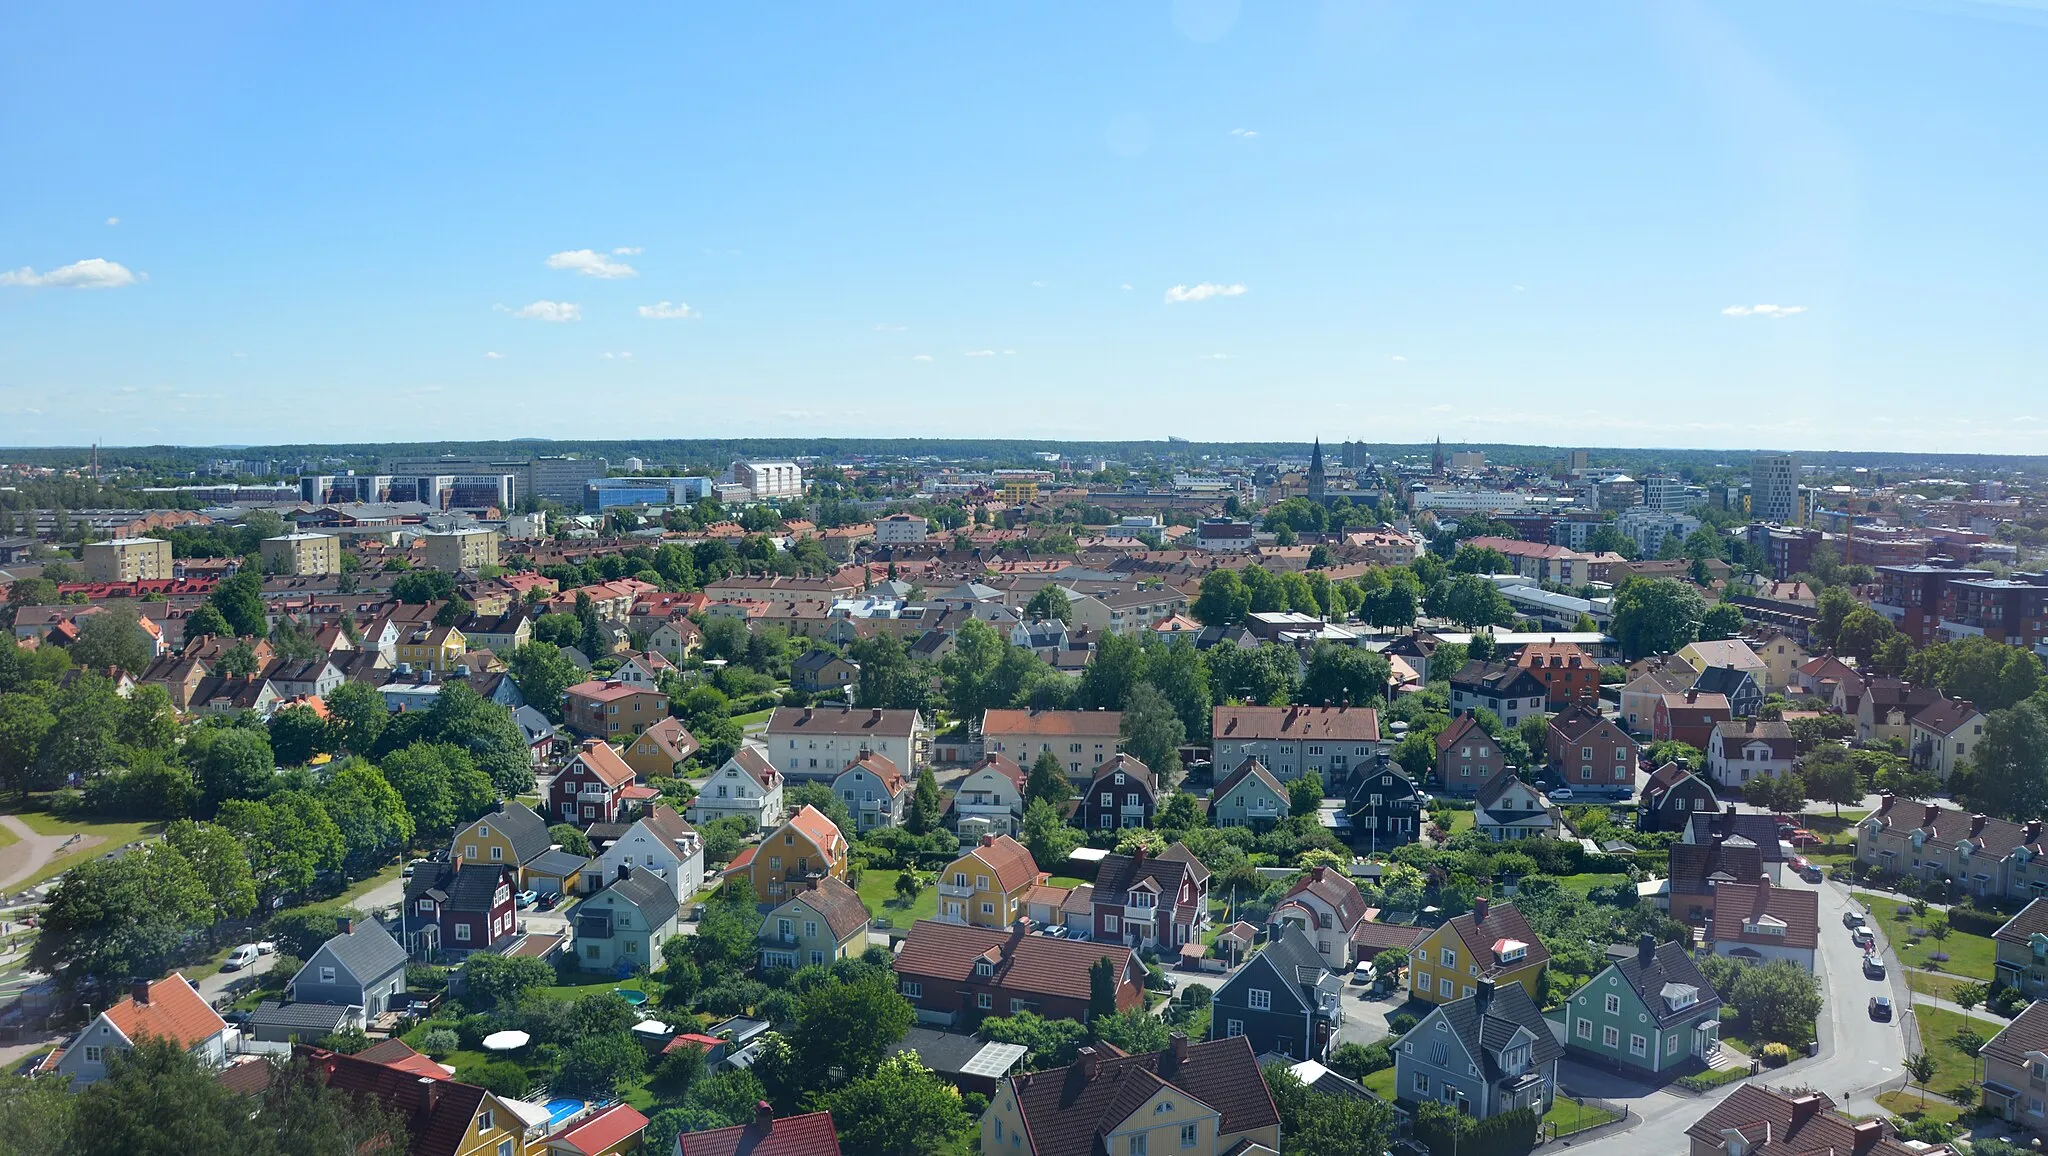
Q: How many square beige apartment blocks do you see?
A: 3